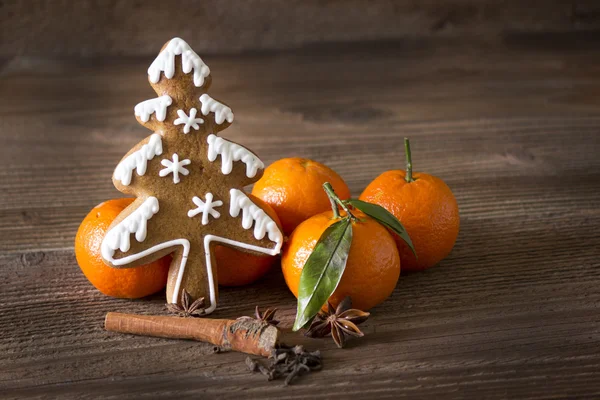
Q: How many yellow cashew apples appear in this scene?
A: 0